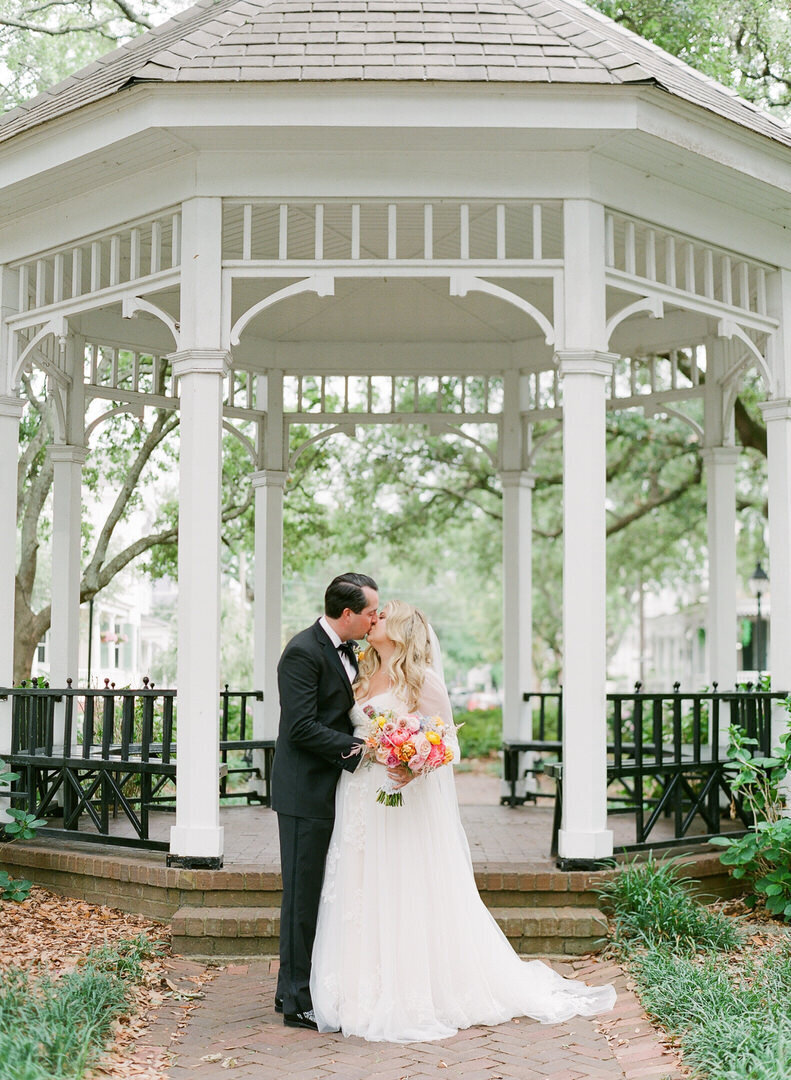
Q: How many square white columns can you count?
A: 8